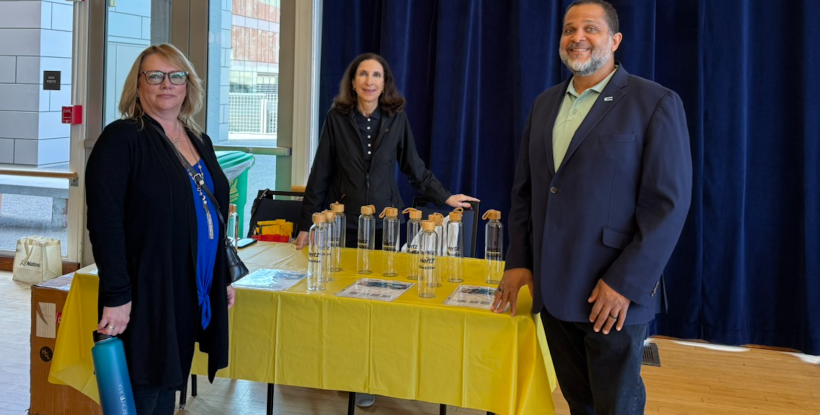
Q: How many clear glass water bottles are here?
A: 11